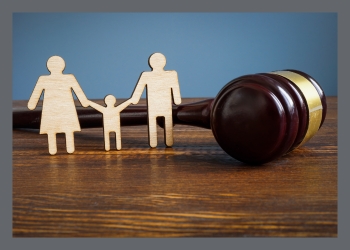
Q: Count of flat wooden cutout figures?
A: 3